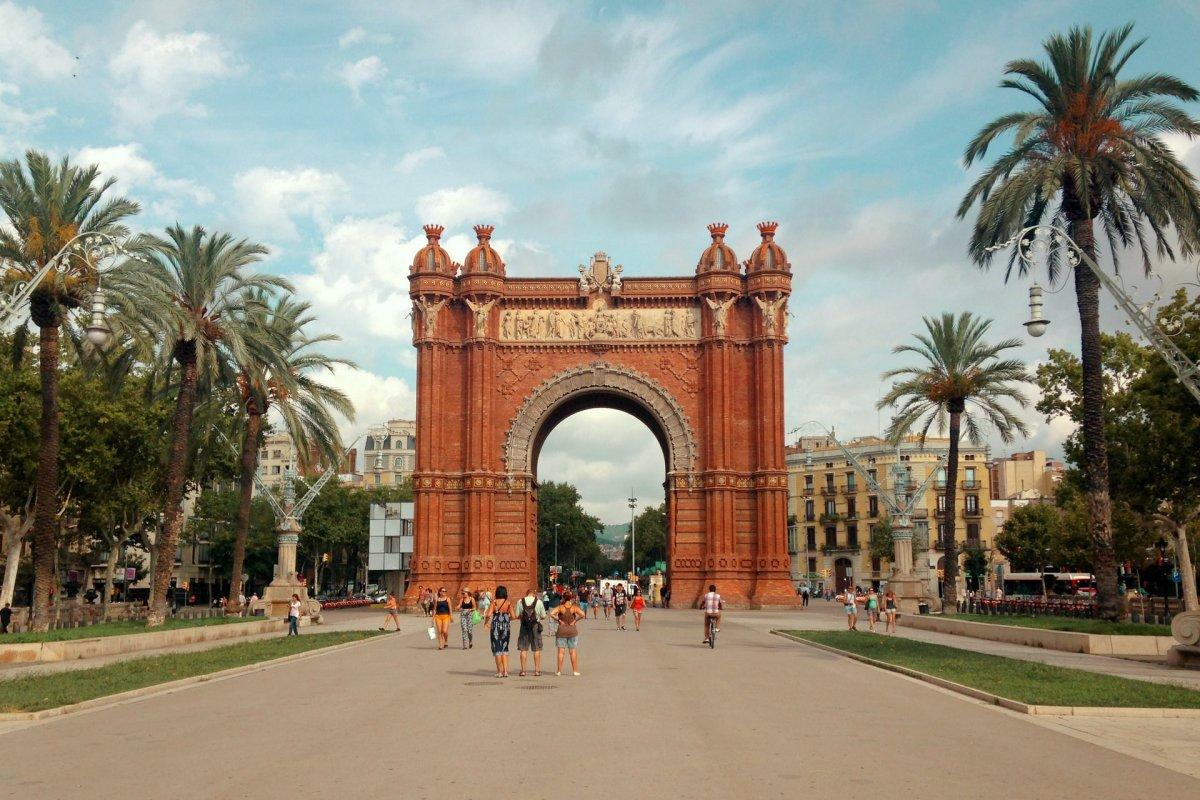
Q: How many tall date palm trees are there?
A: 5